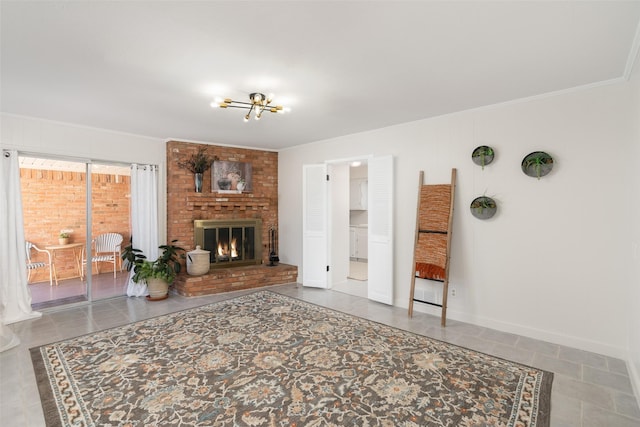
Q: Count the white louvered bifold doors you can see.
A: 2